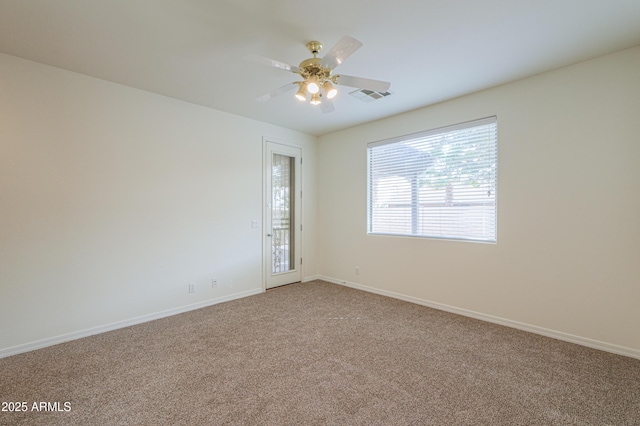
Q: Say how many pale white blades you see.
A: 5